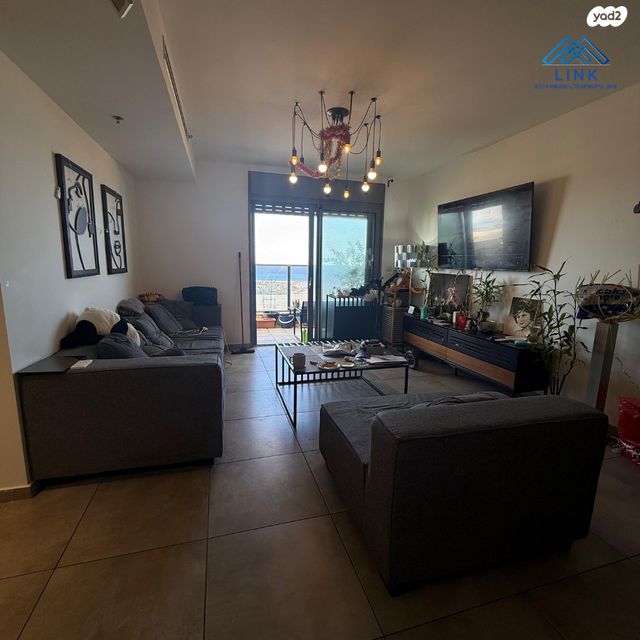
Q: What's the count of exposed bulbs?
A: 9